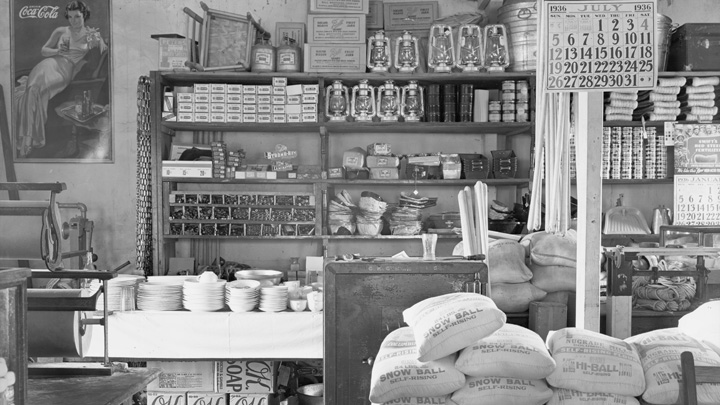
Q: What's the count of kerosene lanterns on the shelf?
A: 9